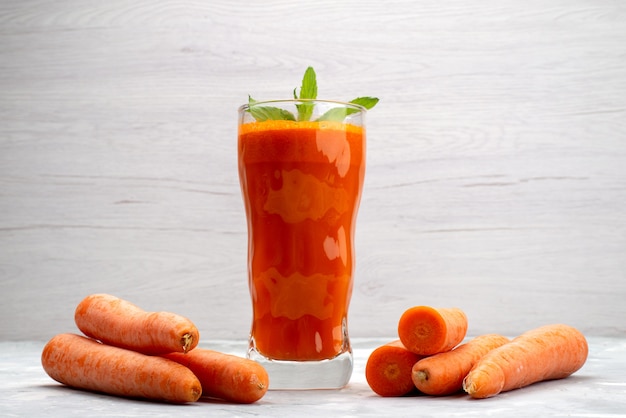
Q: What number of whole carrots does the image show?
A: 5